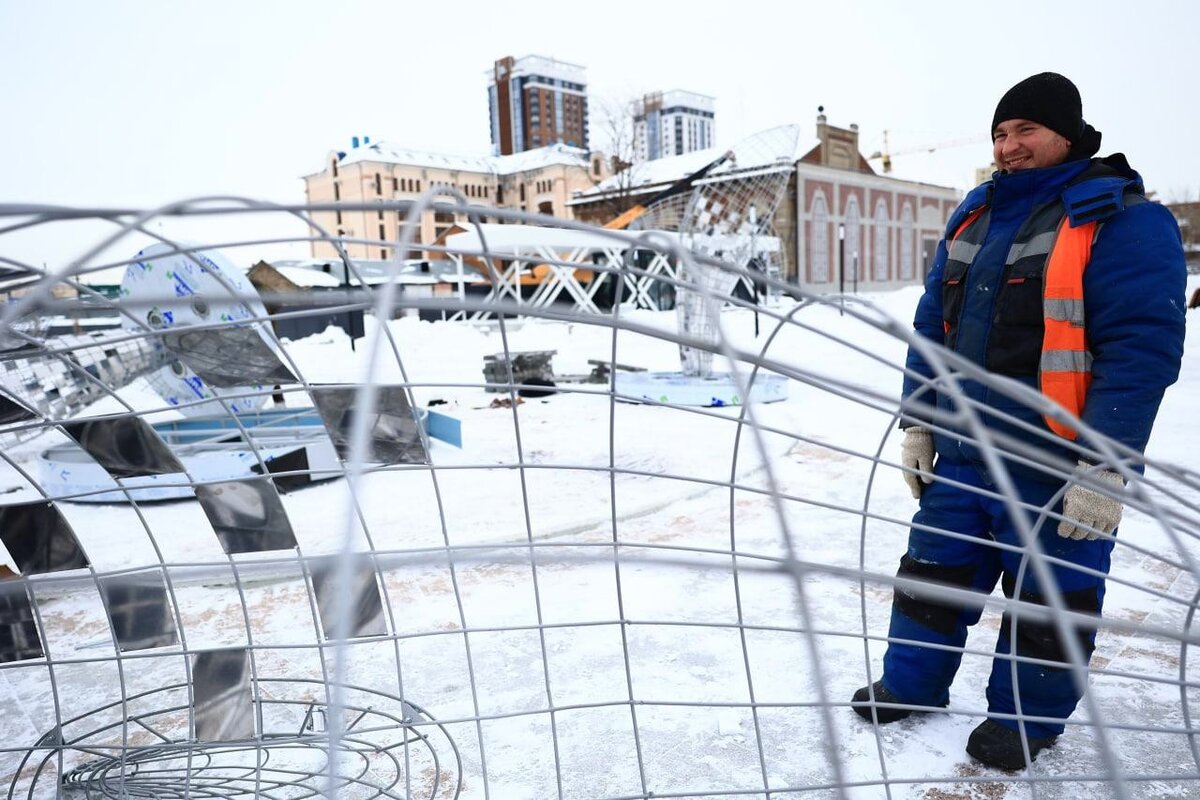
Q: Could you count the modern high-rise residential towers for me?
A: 2